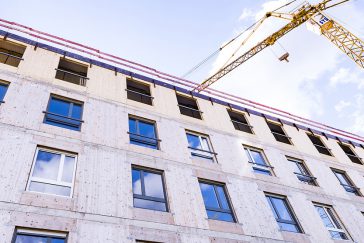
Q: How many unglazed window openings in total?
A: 8